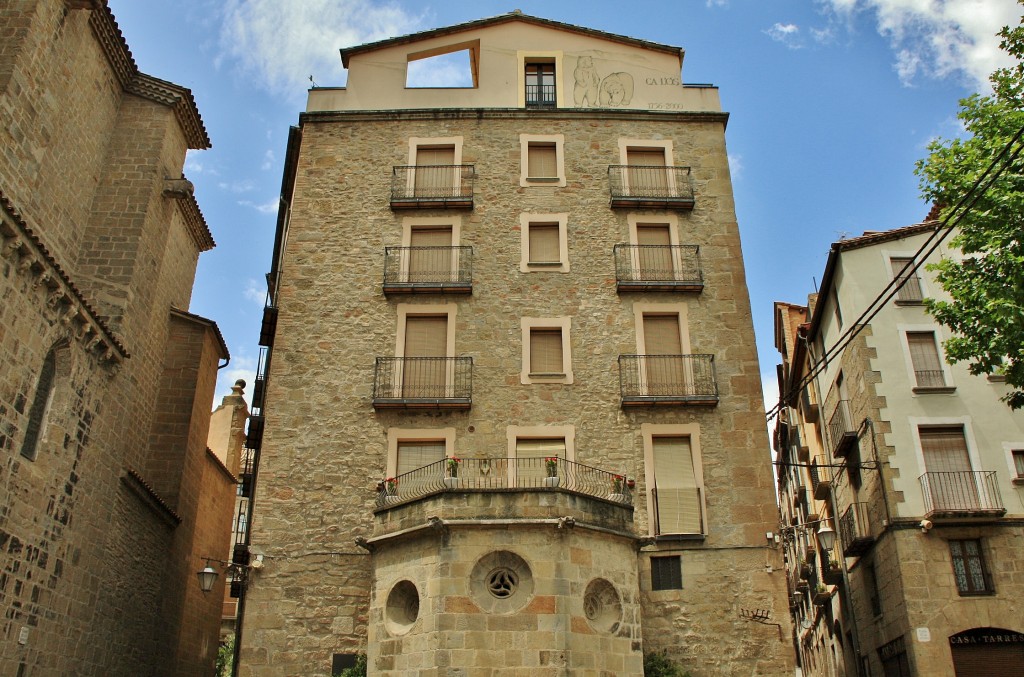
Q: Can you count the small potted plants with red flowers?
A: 4